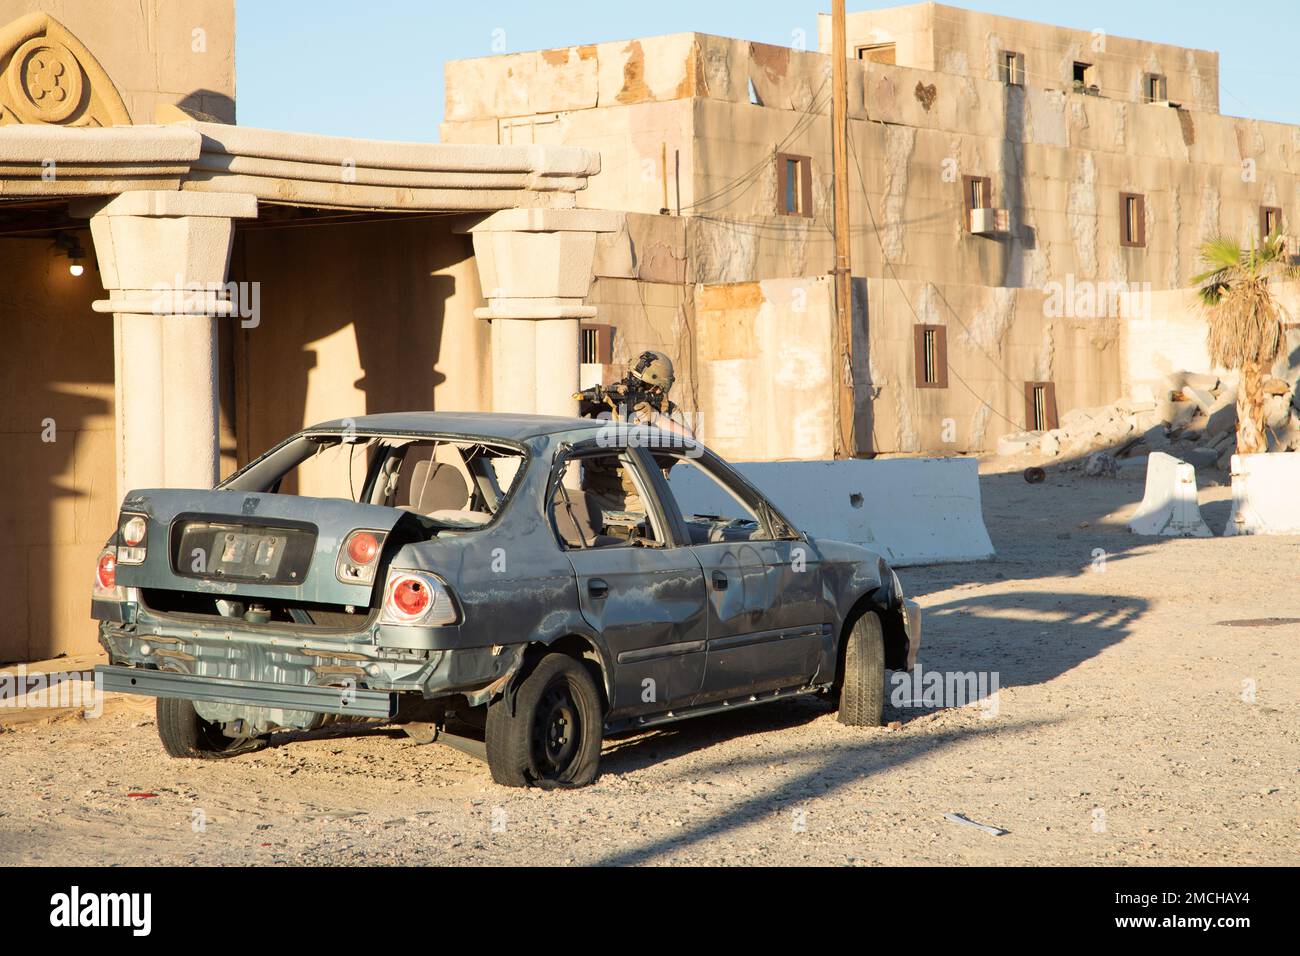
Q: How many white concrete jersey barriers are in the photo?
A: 3